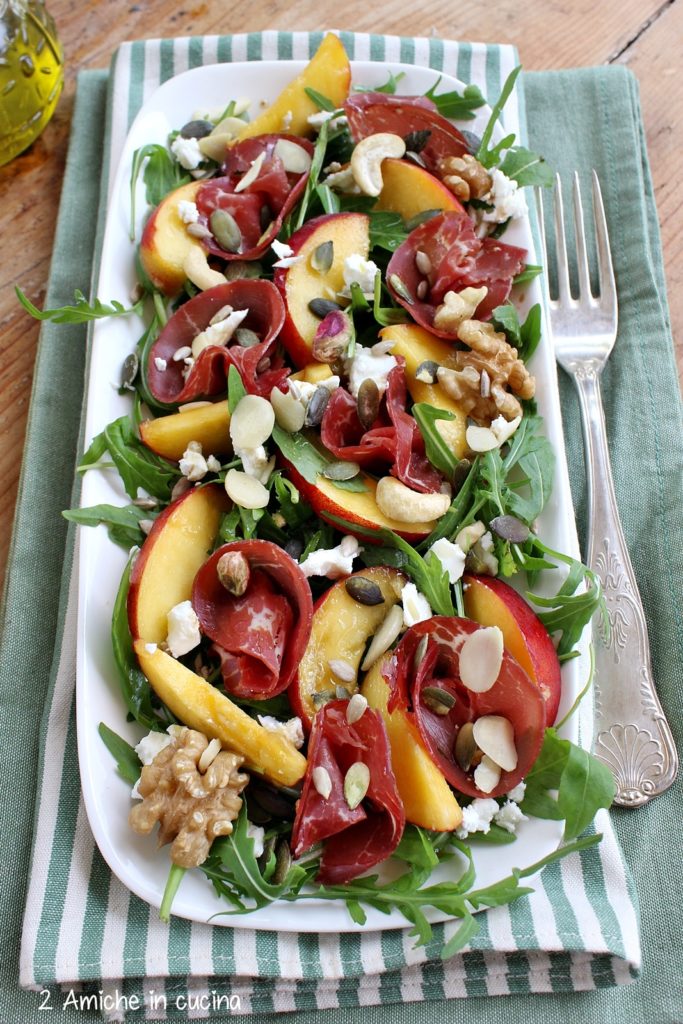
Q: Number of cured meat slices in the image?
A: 8